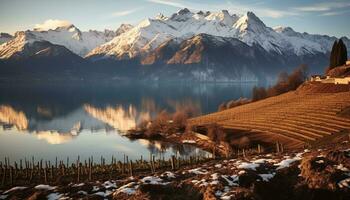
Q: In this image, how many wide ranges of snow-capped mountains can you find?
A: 1